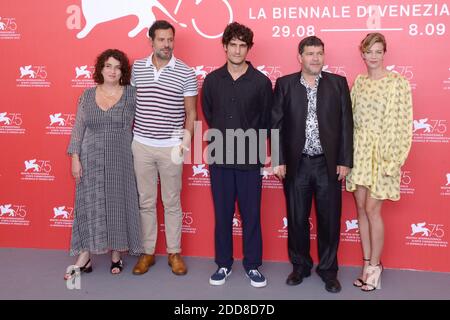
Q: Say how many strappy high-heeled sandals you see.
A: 2